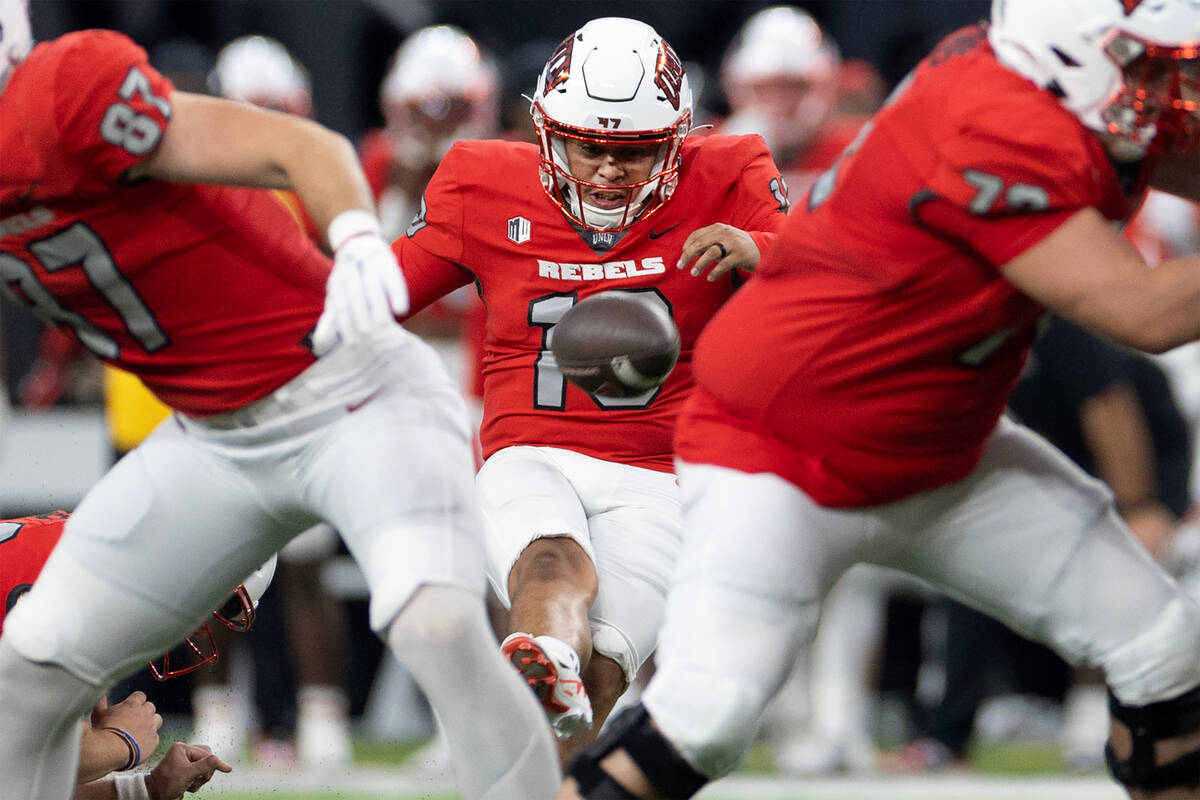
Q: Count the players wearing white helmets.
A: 7